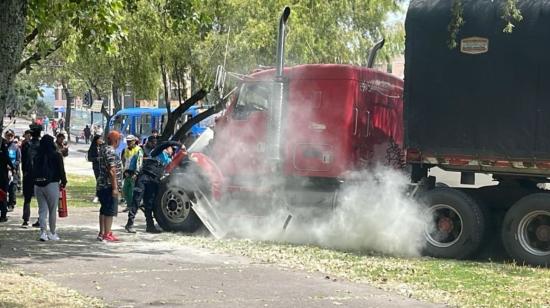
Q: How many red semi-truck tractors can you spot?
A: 1